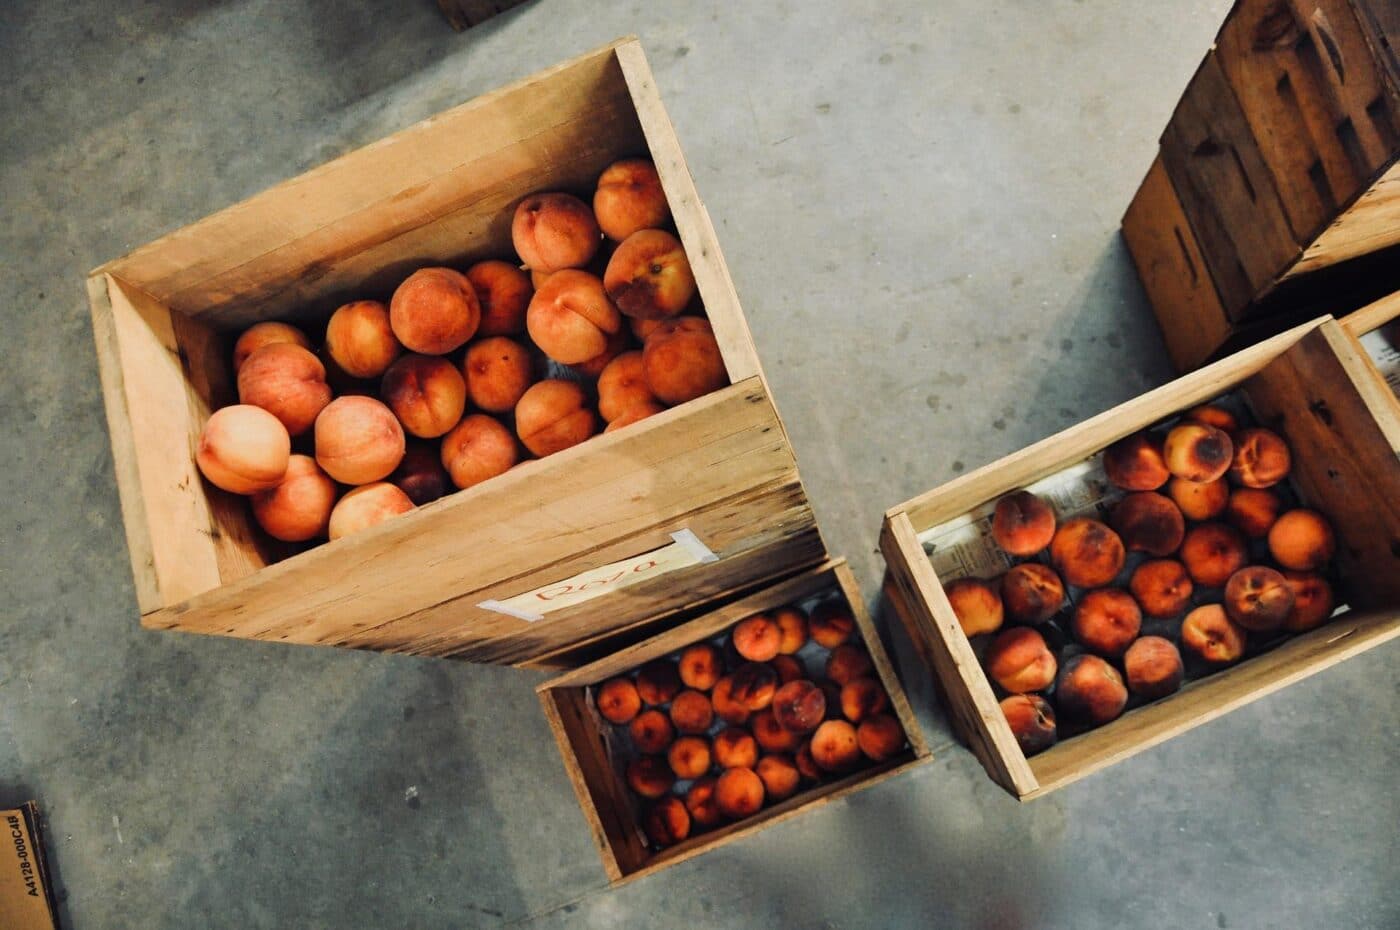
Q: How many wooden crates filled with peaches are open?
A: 3